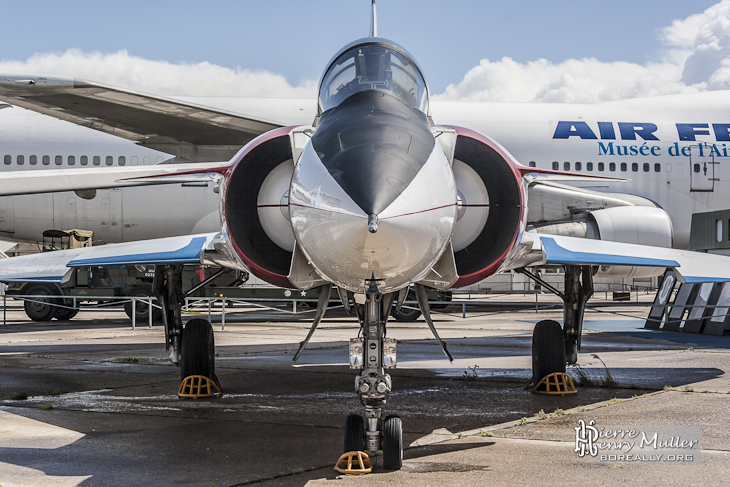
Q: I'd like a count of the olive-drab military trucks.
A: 1